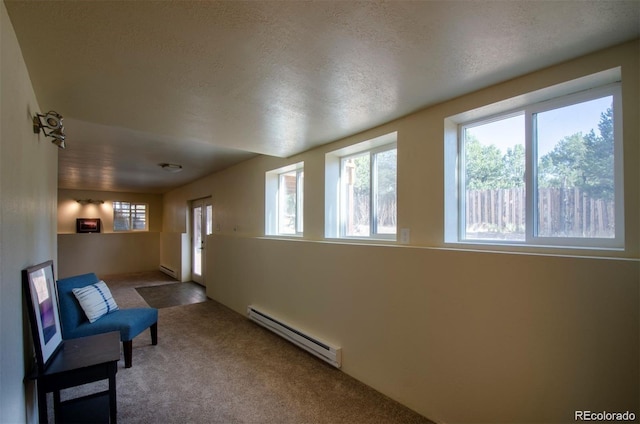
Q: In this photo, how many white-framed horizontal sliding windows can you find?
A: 4